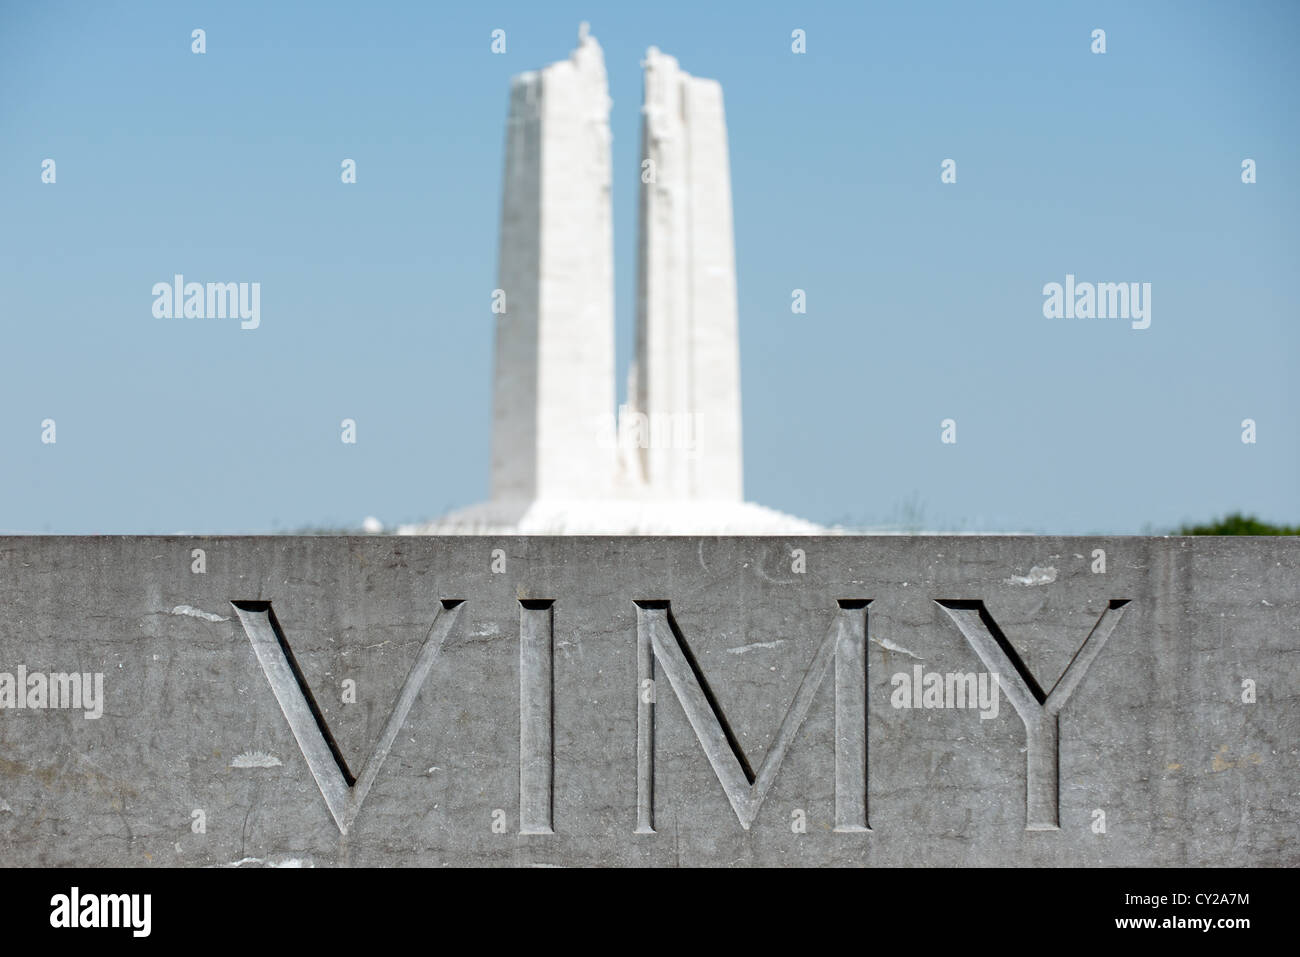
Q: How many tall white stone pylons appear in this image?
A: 2